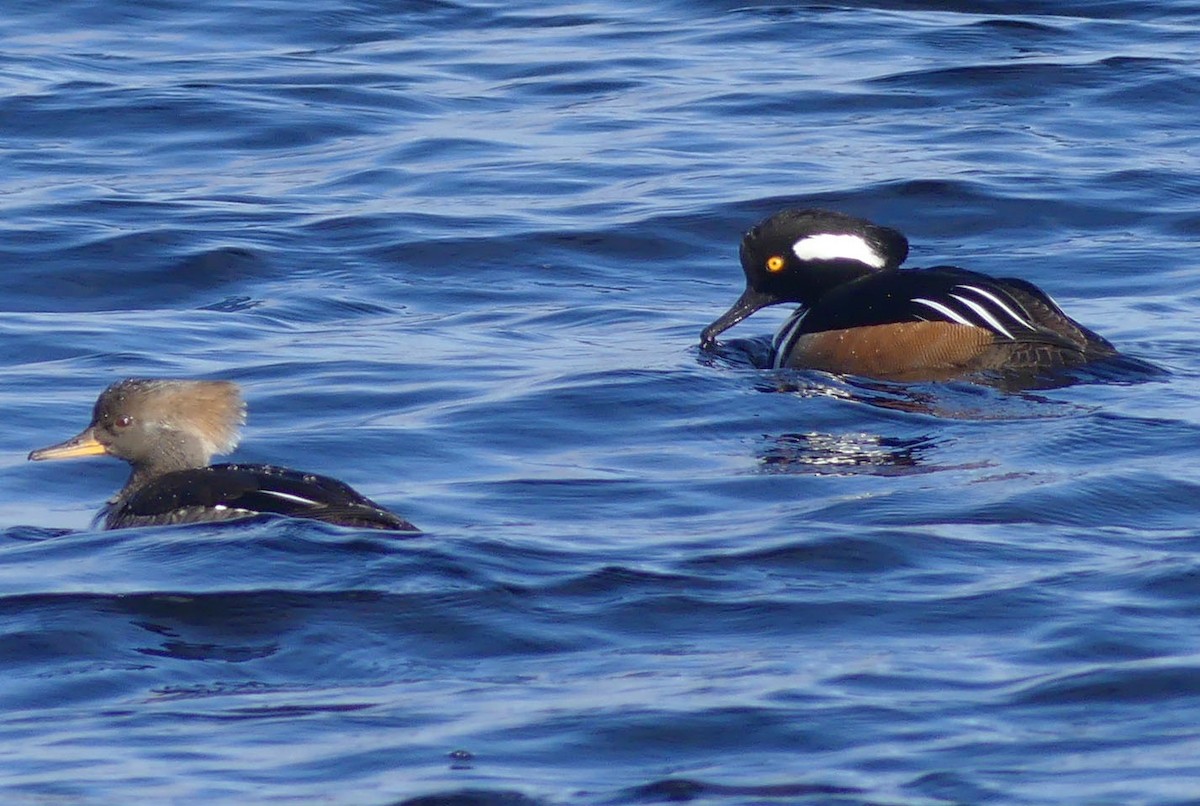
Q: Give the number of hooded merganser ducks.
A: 2